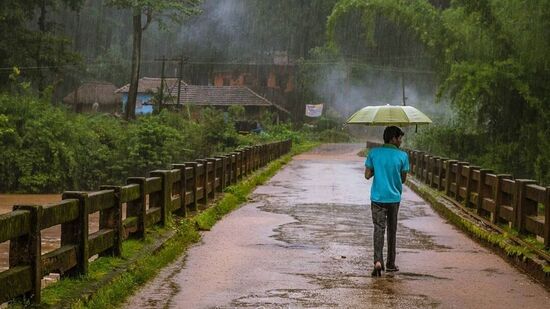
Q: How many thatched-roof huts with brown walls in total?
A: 1